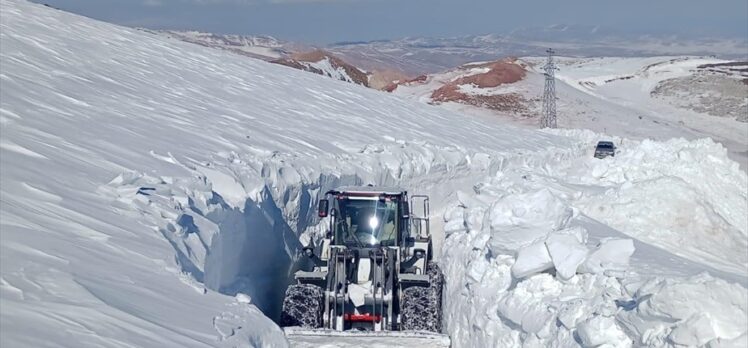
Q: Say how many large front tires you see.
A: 2